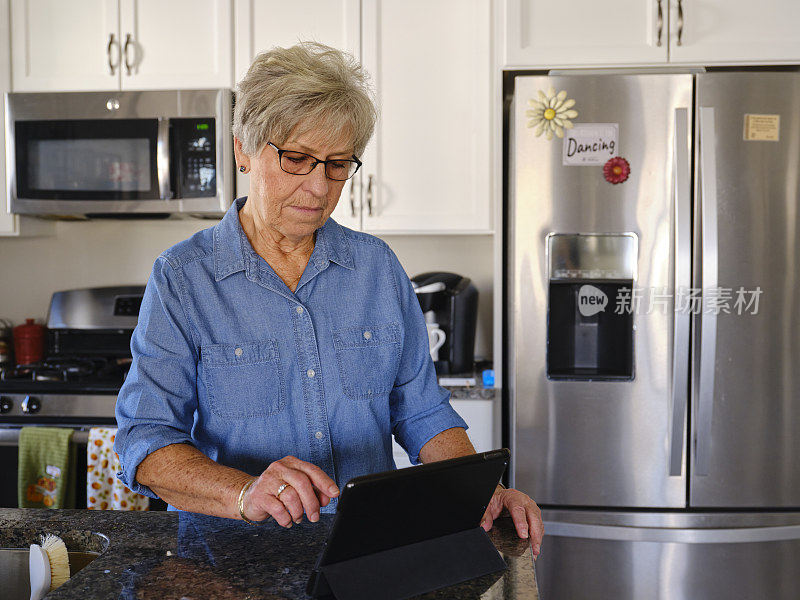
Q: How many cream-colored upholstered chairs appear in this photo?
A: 0